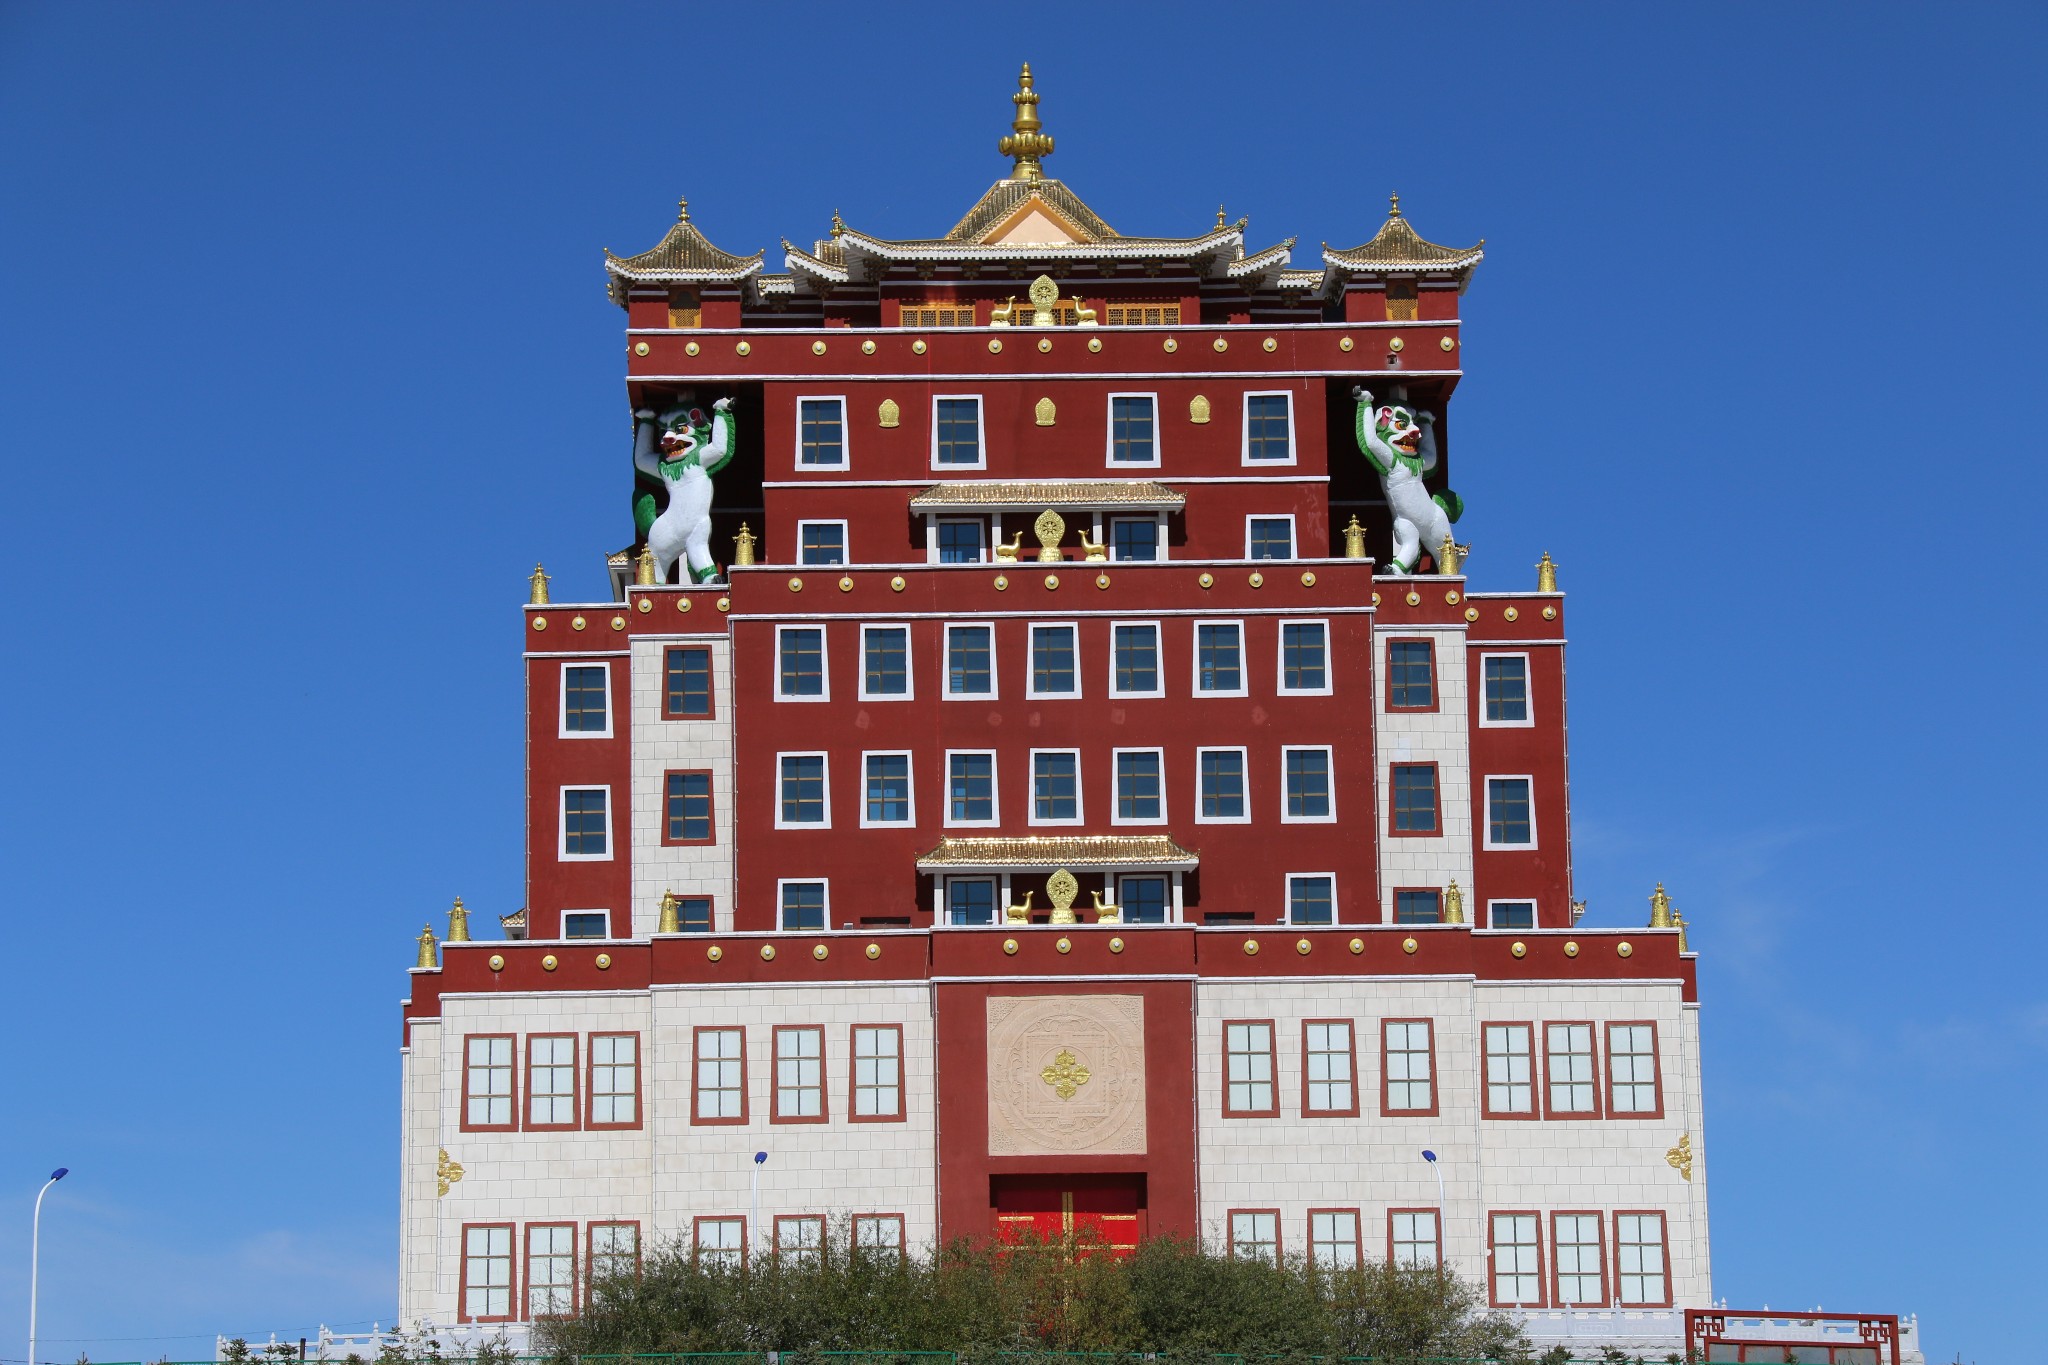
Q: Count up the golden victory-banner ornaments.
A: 12